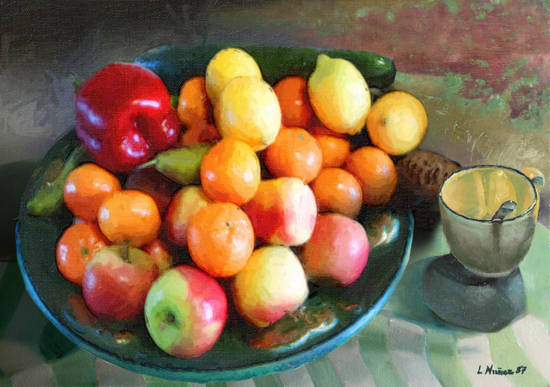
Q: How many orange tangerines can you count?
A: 11